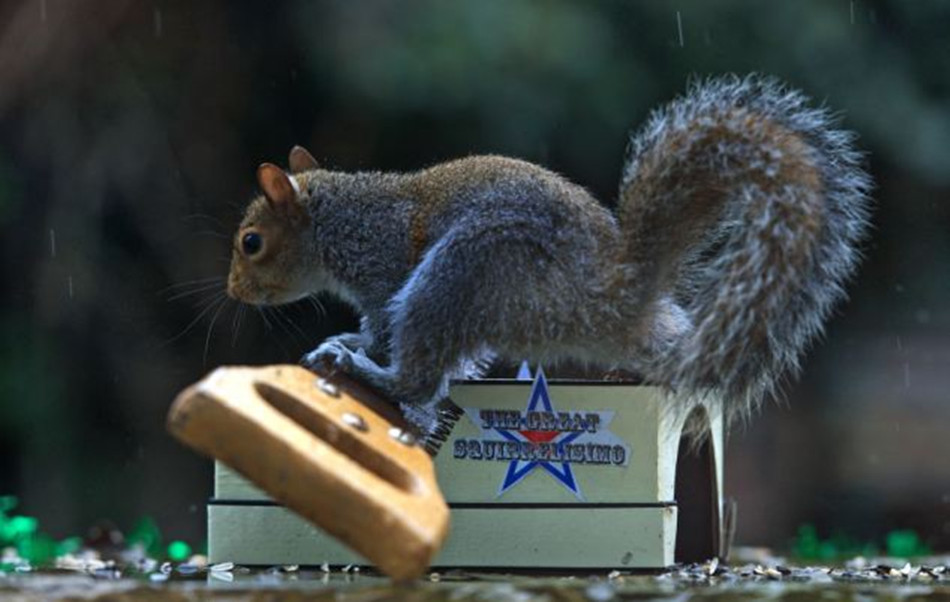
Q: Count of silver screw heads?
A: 3